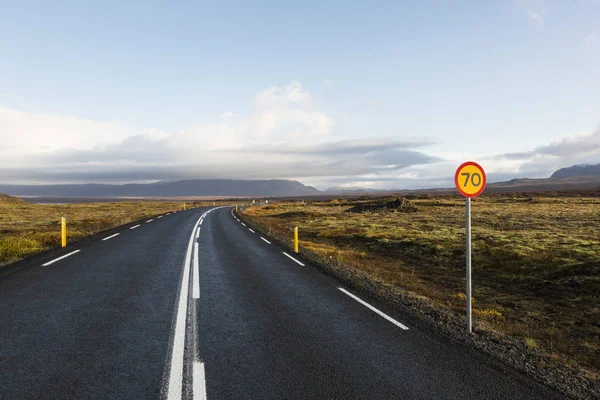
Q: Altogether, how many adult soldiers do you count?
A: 0